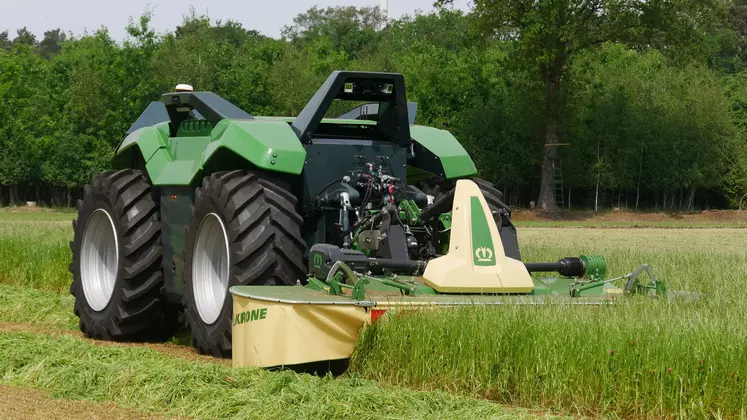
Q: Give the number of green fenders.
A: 3